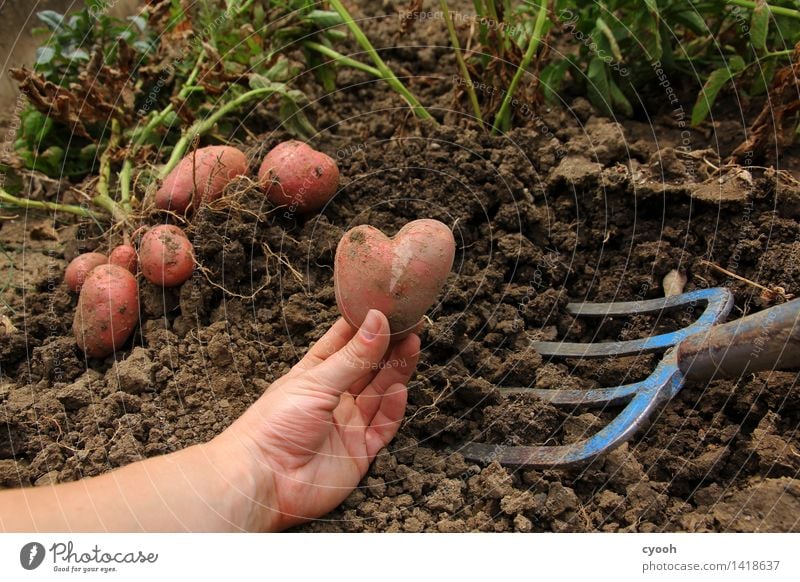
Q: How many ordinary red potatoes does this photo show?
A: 6